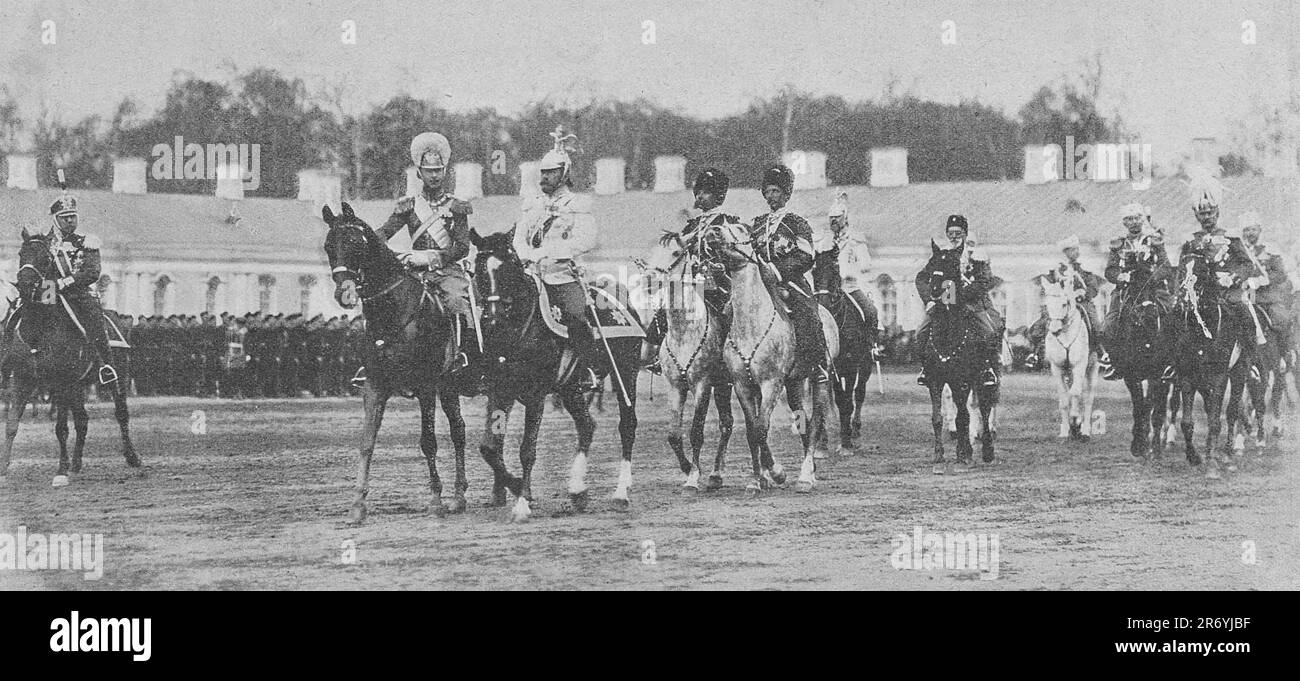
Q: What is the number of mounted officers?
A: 11